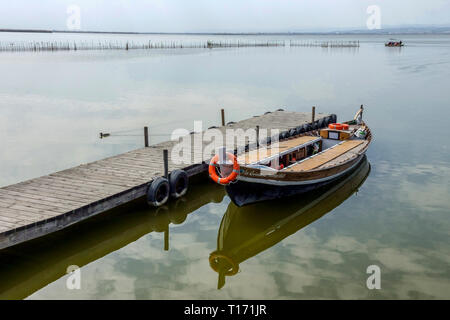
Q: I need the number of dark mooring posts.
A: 5